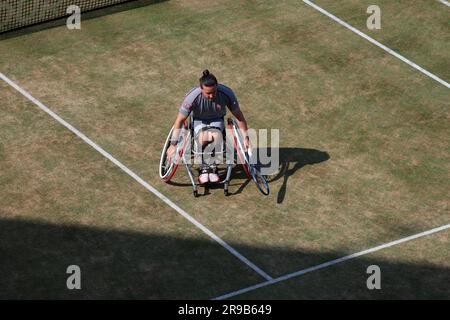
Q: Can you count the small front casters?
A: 2